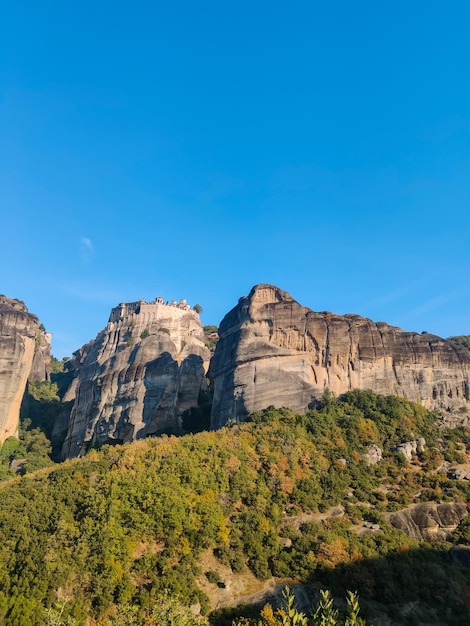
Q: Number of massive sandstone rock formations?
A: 3